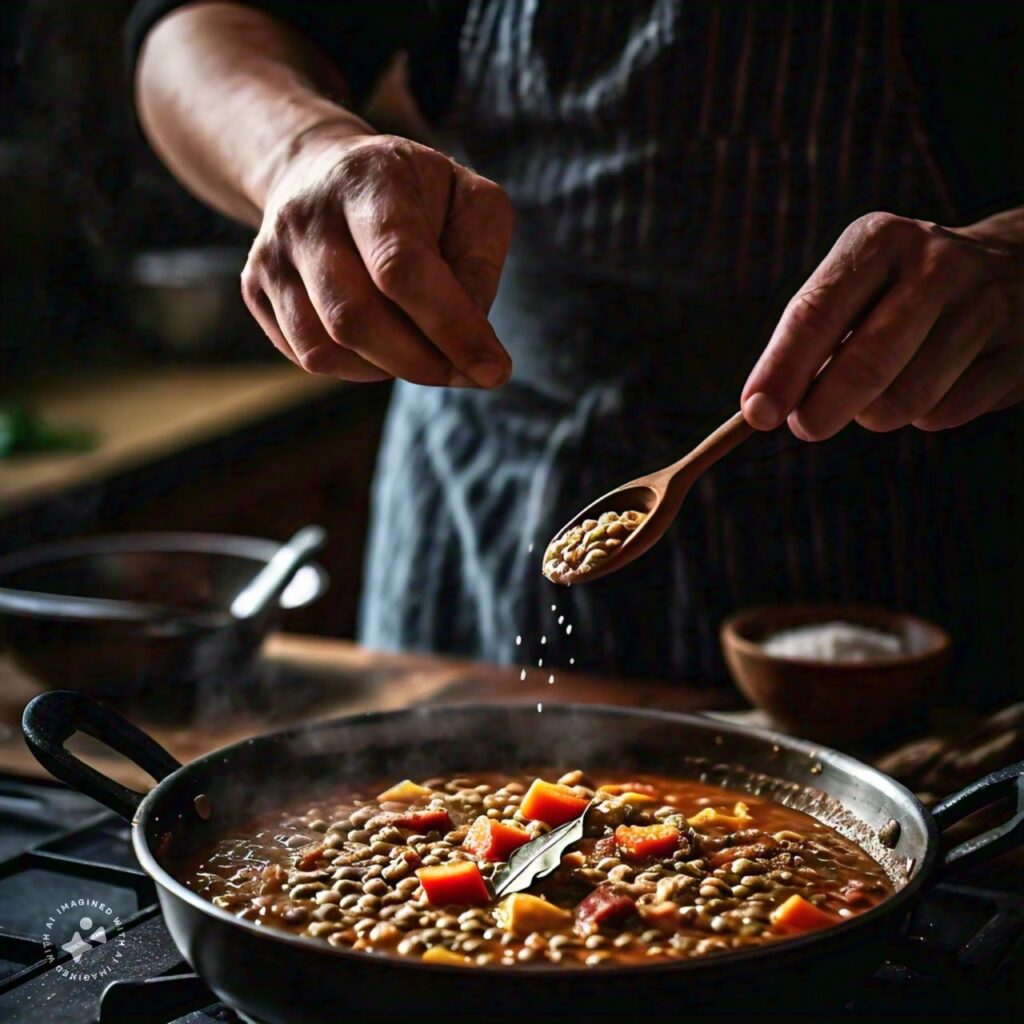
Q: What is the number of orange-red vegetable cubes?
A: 5